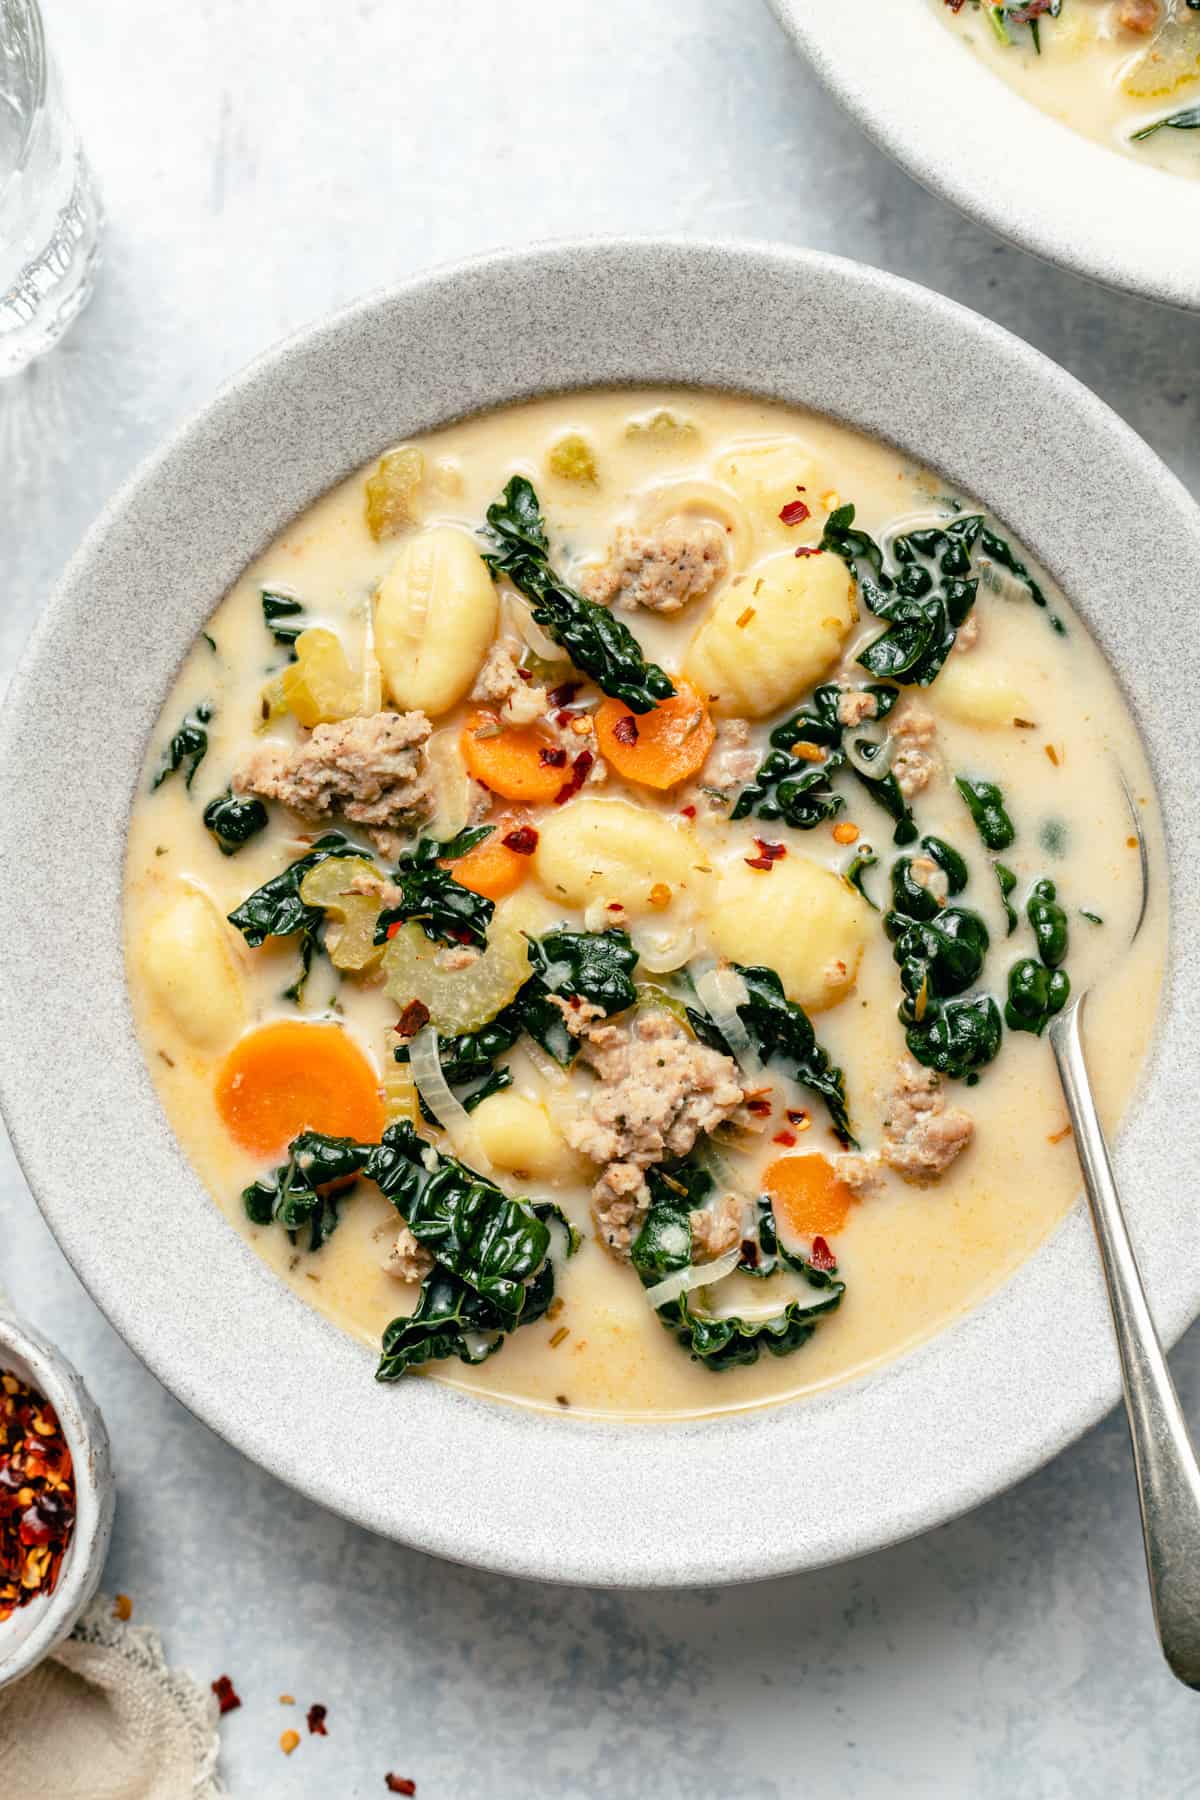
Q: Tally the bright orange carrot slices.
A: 5